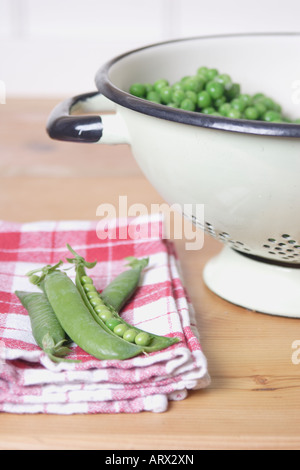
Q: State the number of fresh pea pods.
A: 4